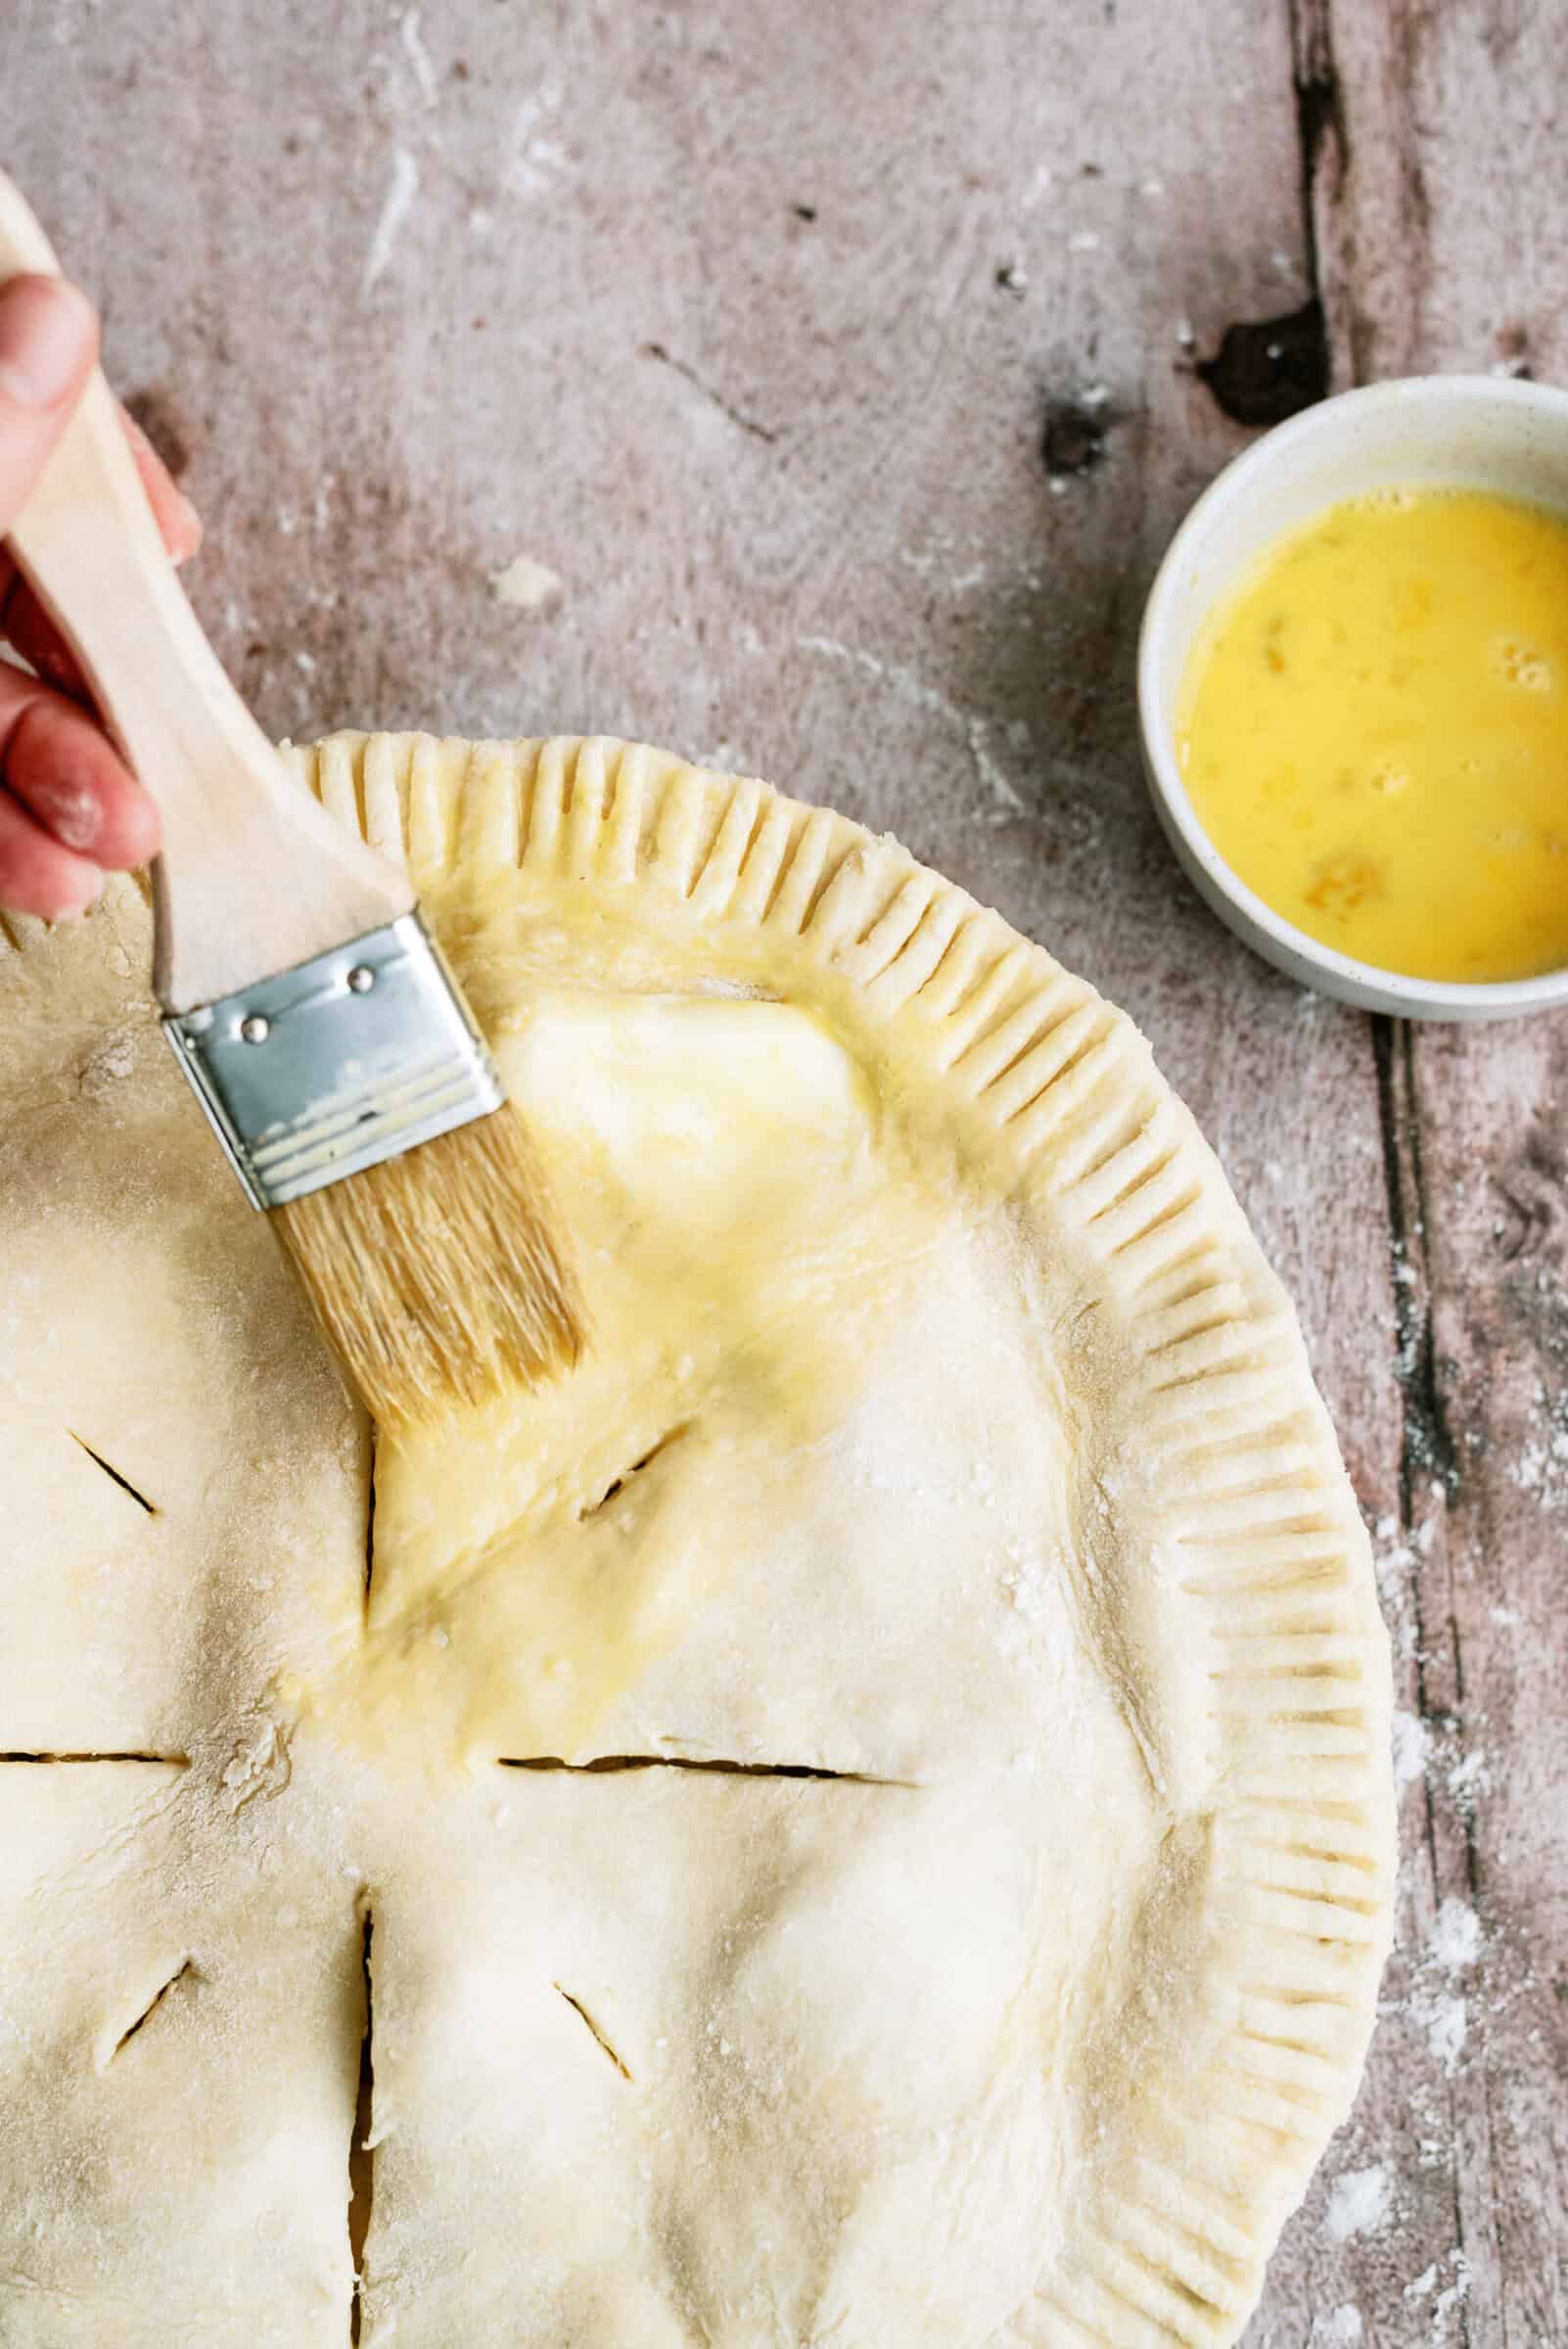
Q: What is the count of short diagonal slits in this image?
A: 4